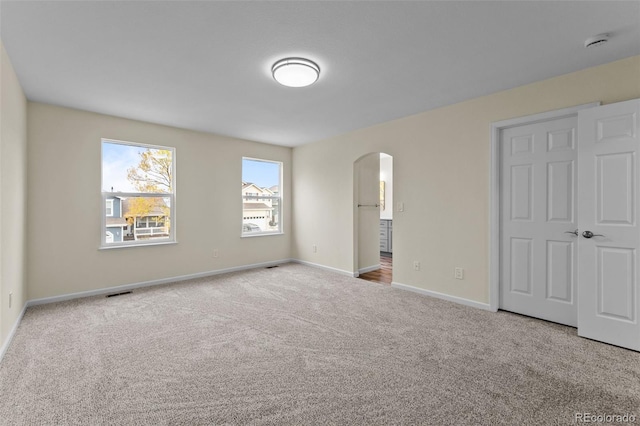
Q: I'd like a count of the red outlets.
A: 0